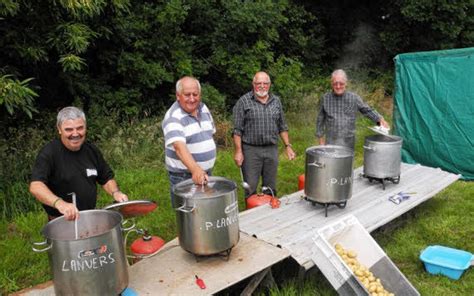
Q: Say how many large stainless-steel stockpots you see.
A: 4